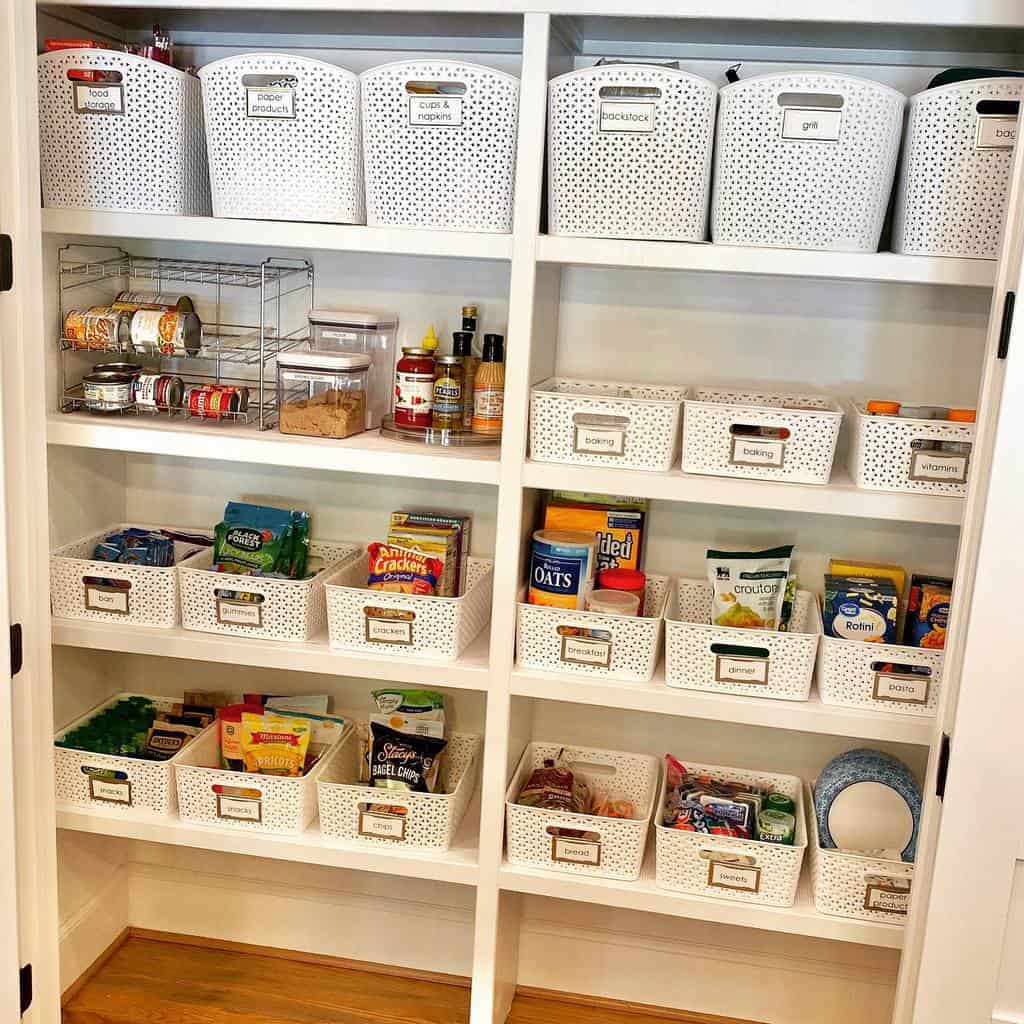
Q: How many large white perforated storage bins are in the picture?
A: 6